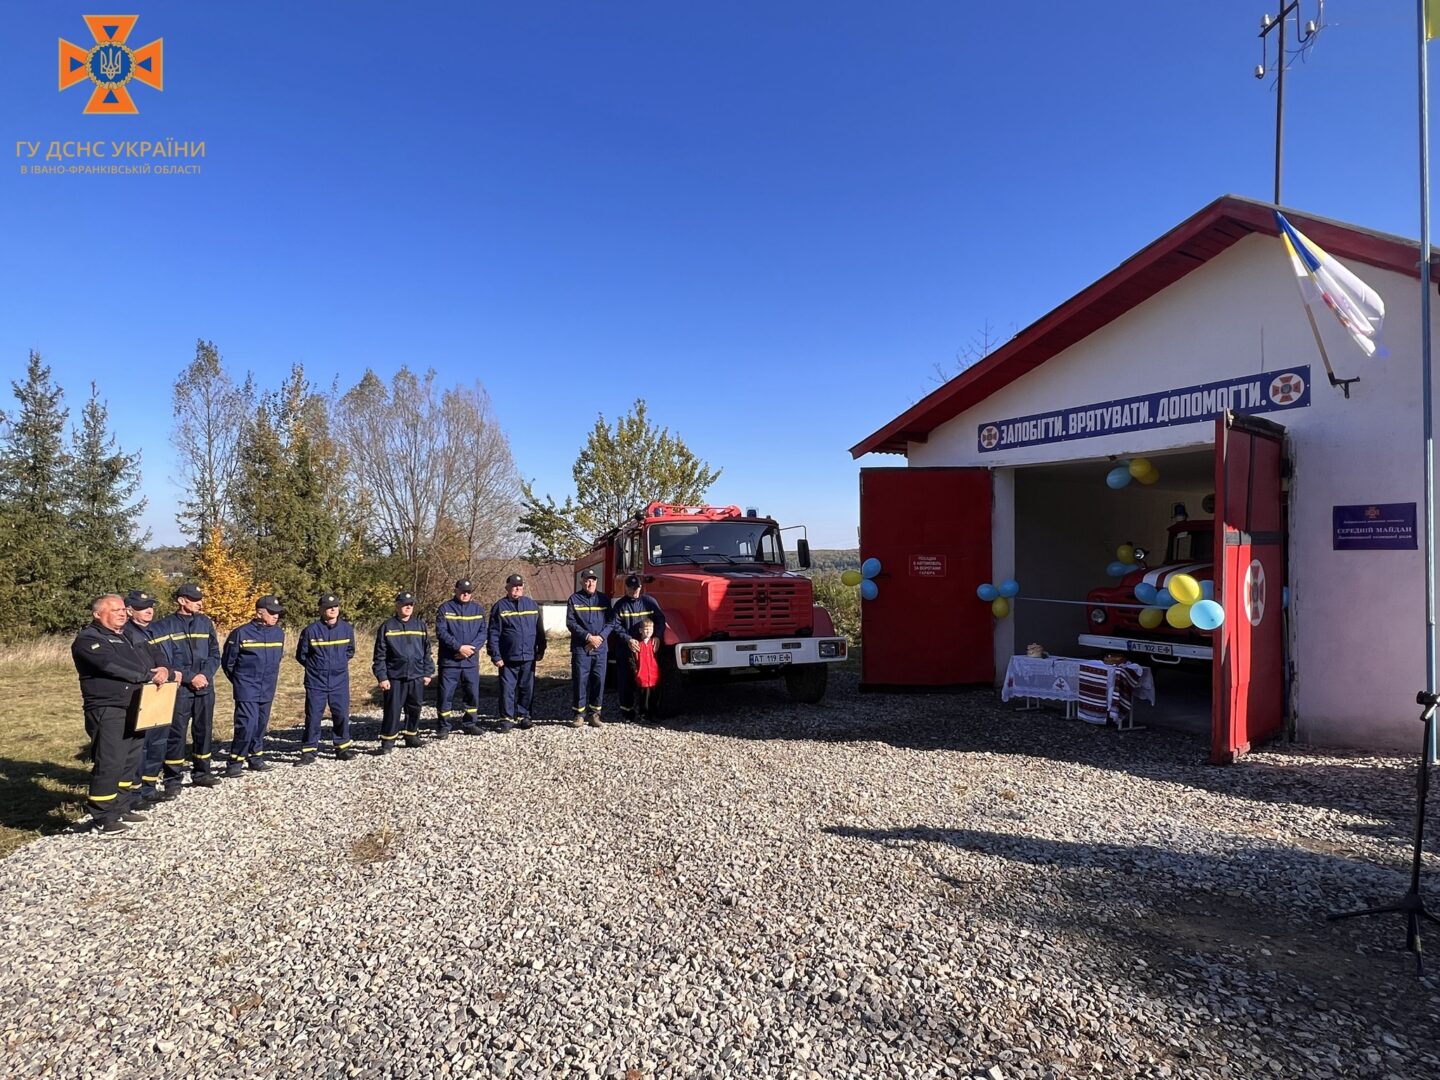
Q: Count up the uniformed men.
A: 10